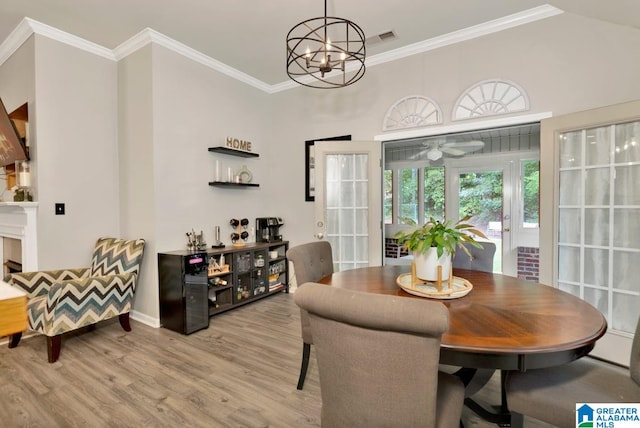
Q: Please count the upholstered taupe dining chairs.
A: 4